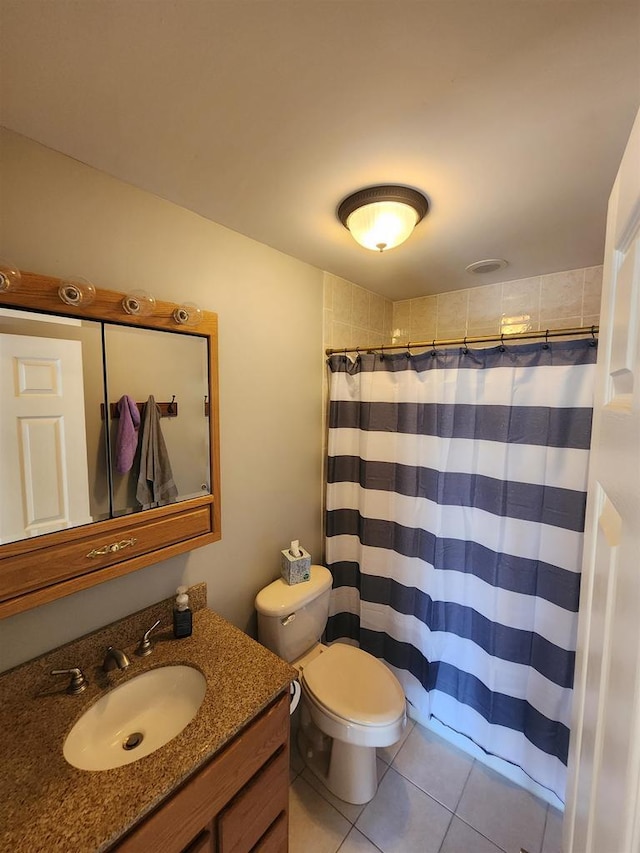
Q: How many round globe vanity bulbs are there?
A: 4